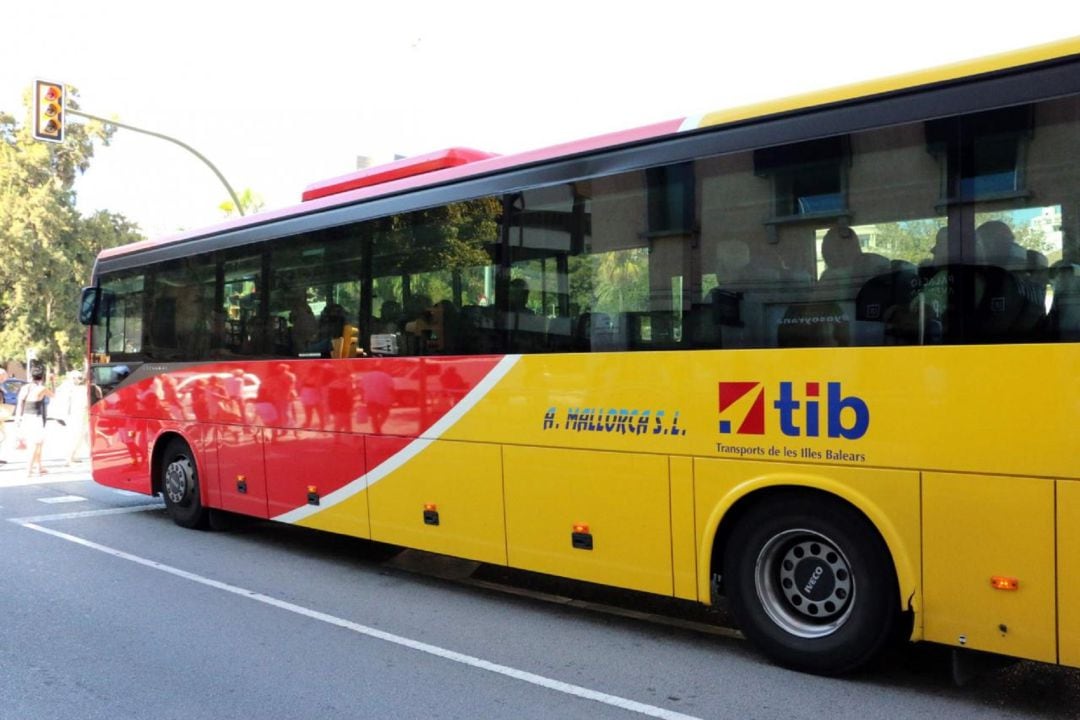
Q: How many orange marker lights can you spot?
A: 5